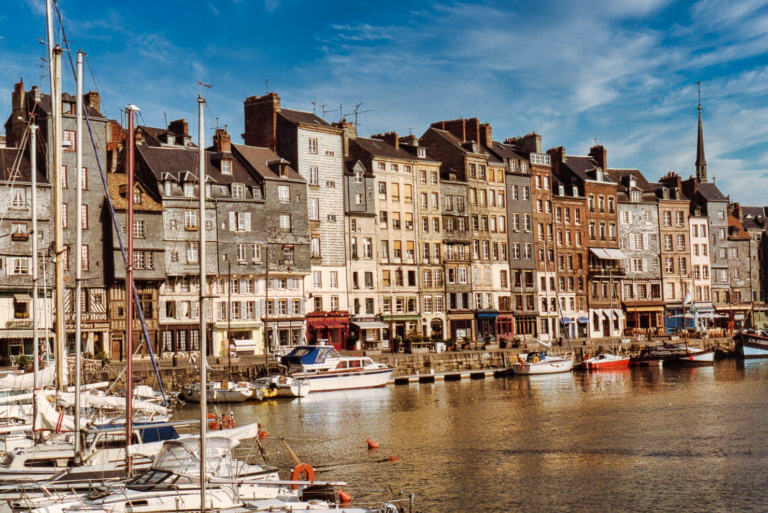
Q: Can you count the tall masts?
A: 6